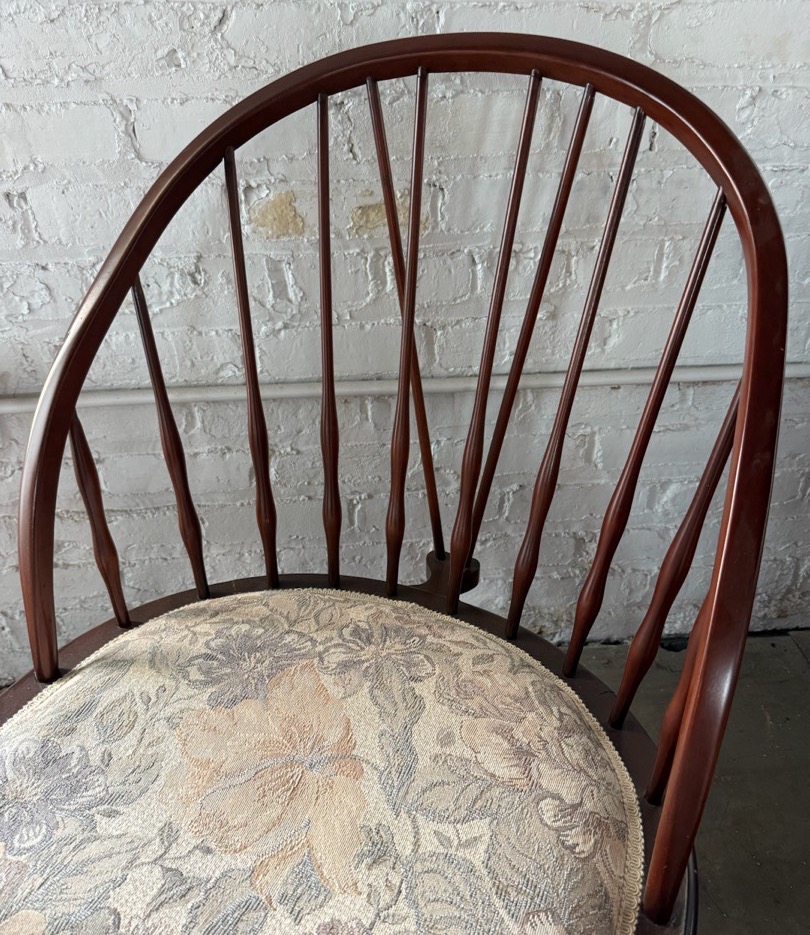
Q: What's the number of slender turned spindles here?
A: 12